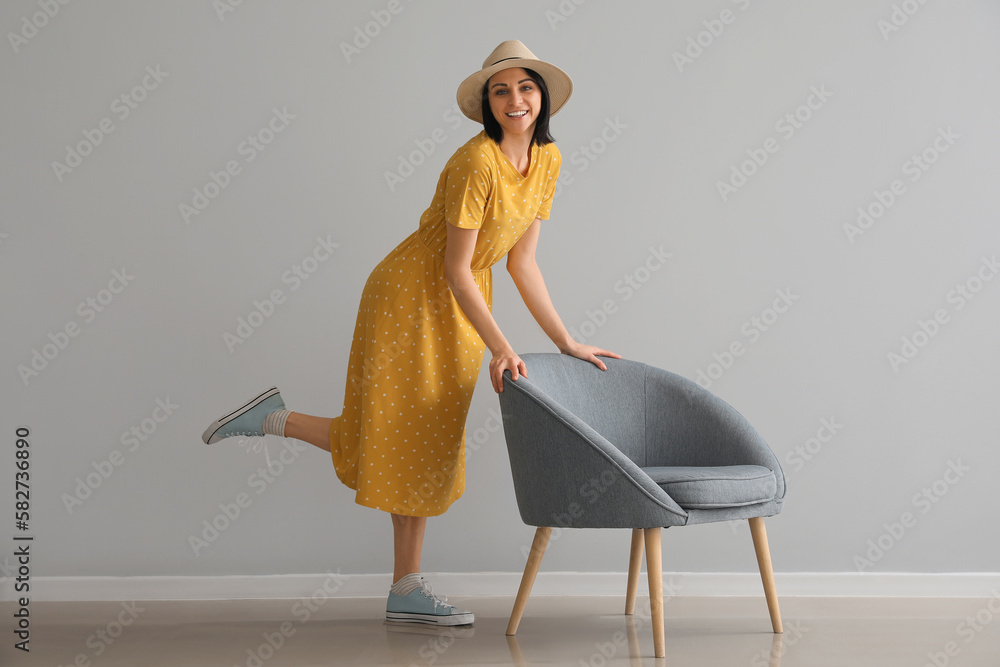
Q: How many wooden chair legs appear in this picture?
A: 4